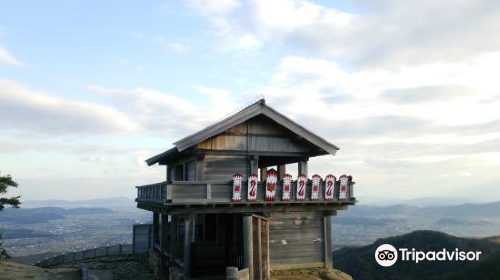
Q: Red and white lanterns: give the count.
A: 8